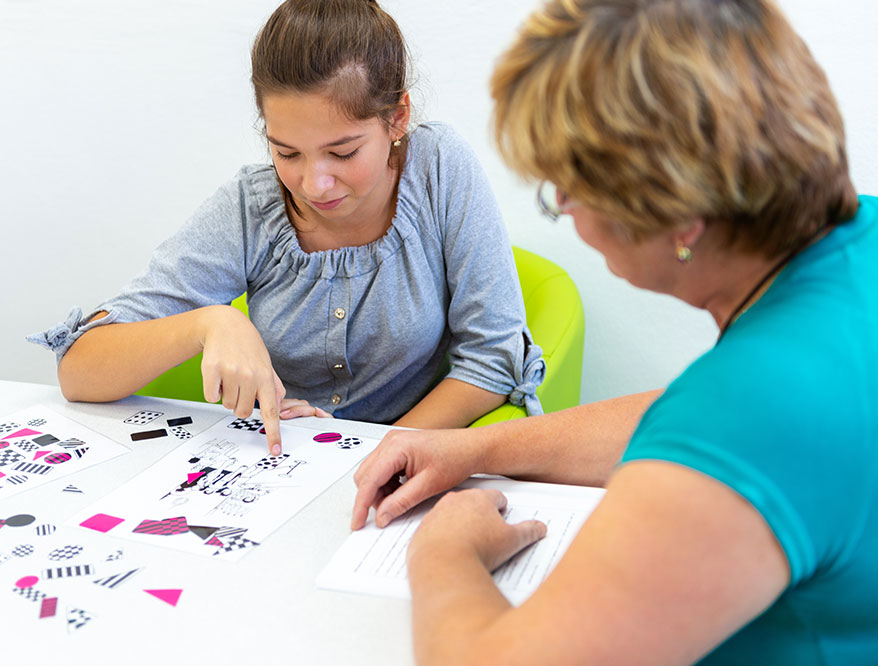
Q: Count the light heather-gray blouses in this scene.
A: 1